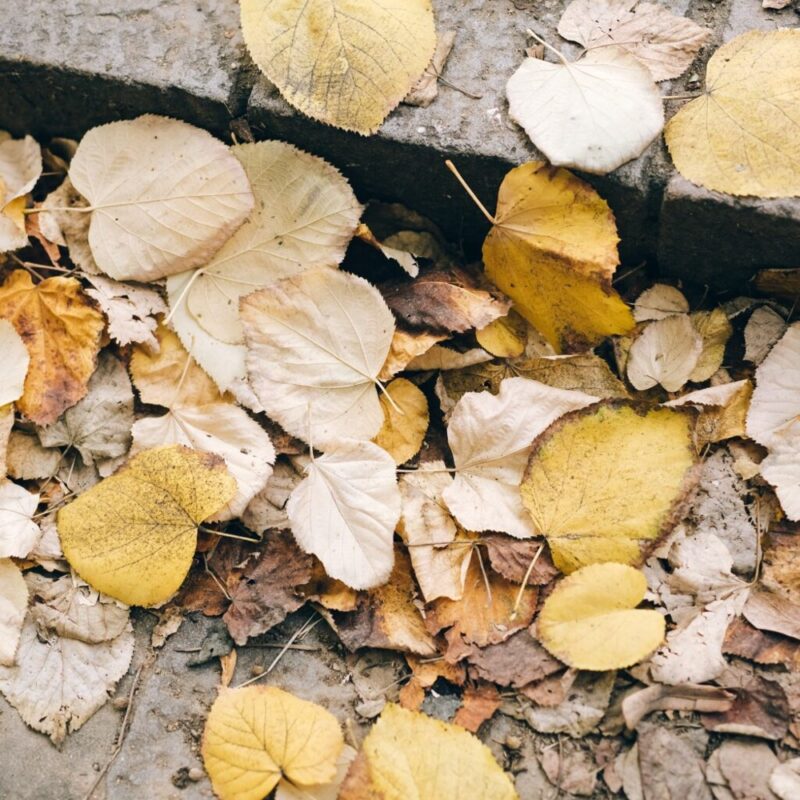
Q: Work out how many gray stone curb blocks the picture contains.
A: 3